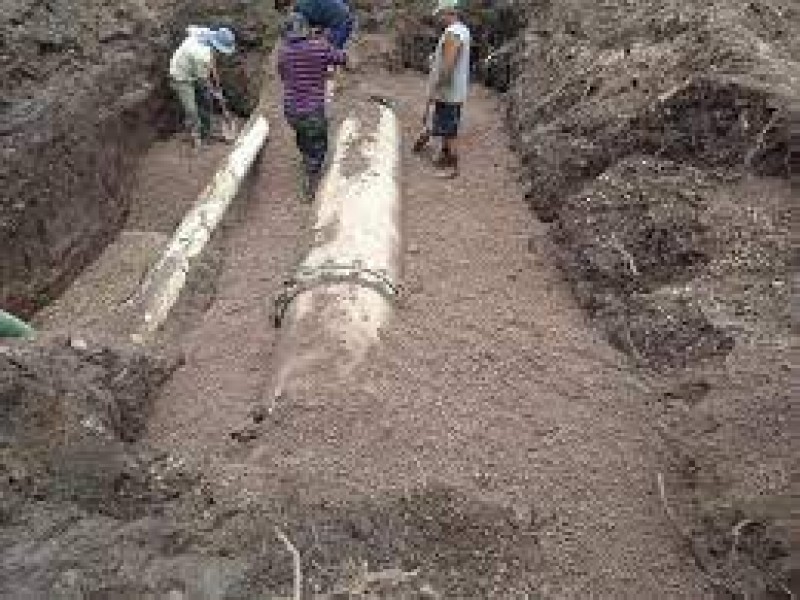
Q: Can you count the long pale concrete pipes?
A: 2